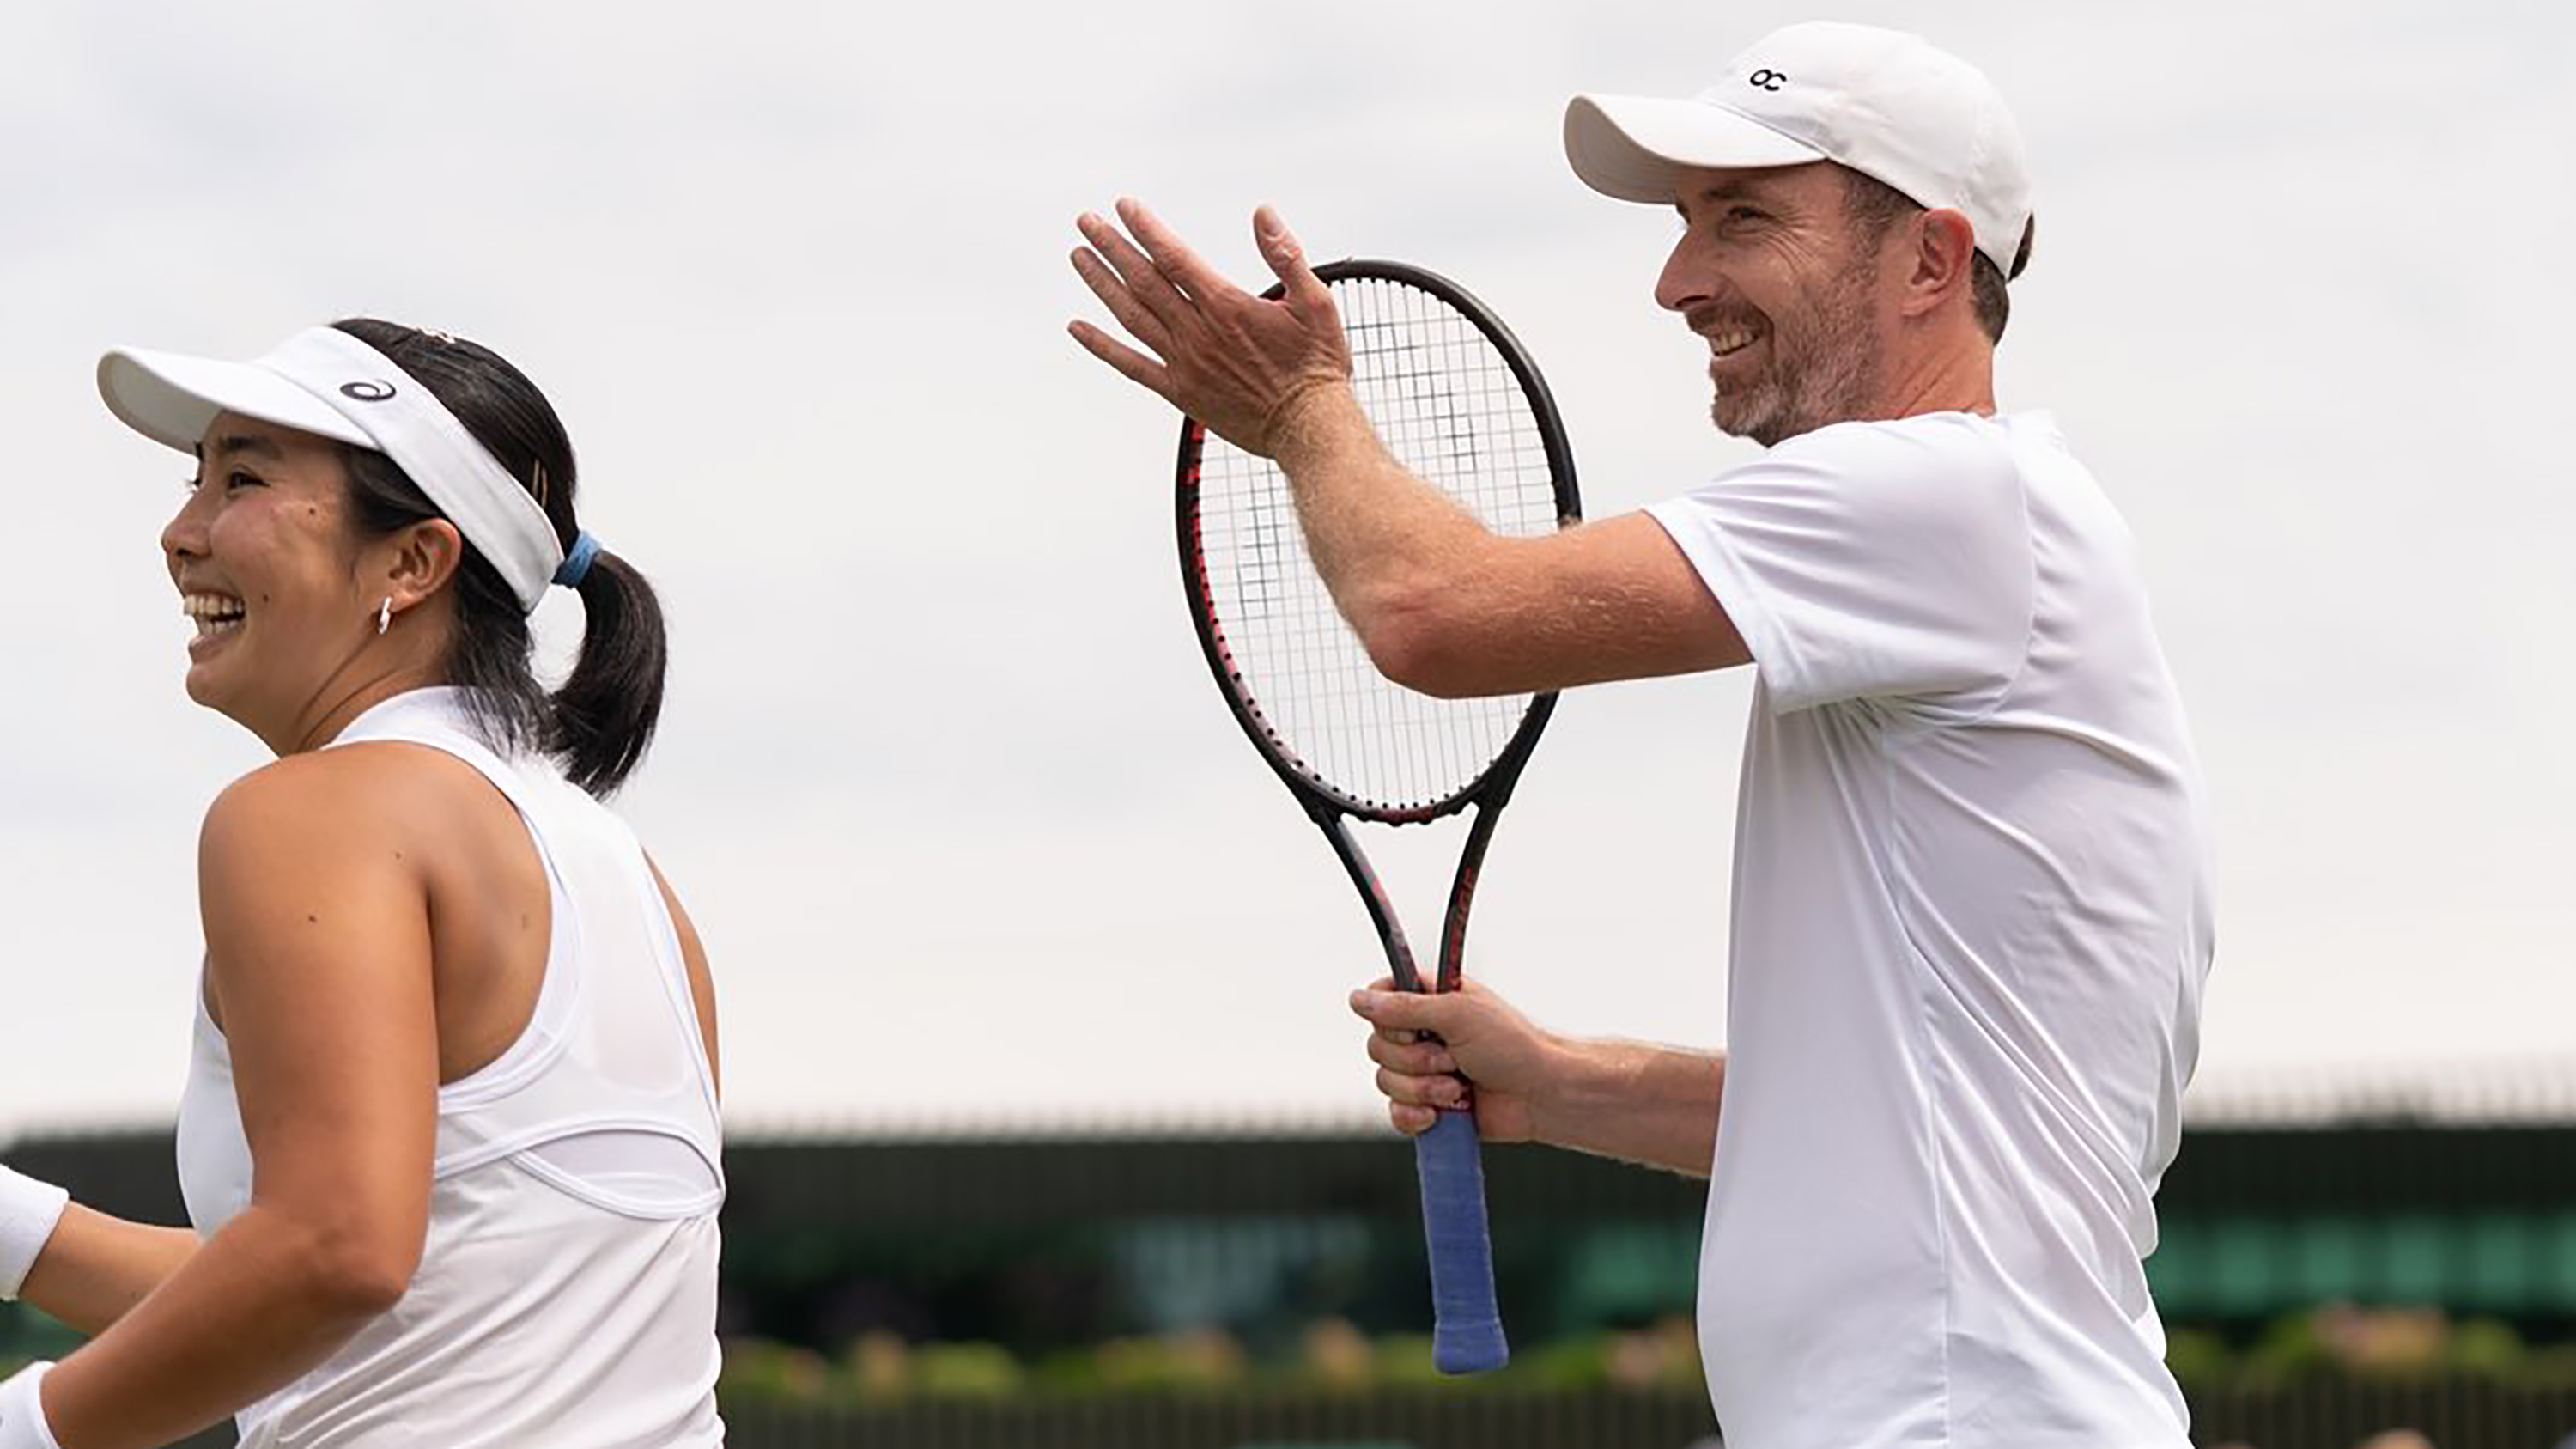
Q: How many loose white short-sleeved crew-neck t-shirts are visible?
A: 1